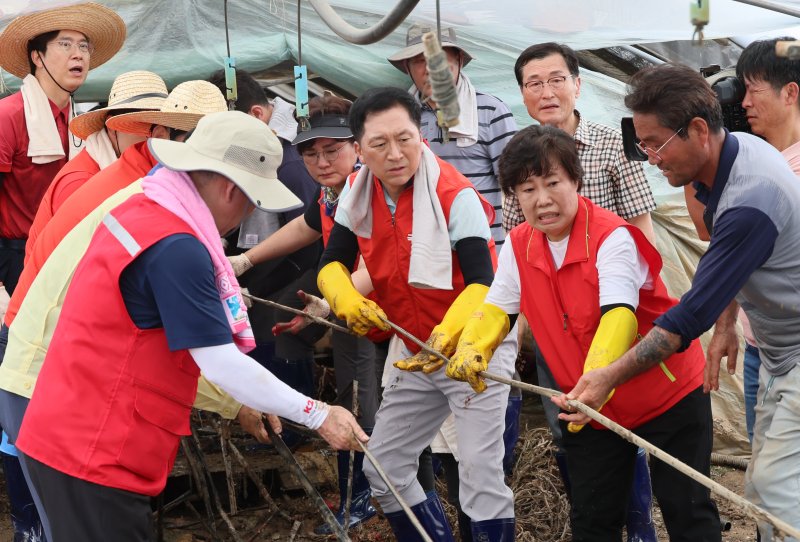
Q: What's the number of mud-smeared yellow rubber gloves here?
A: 4